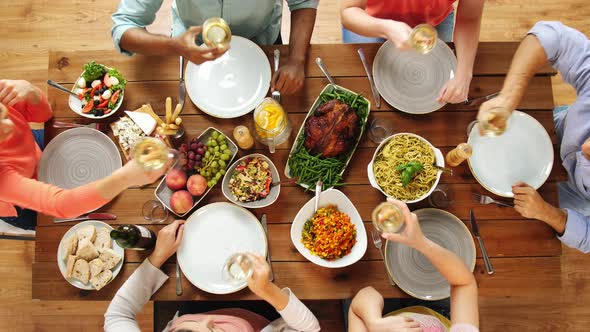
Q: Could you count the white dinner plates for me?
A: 3